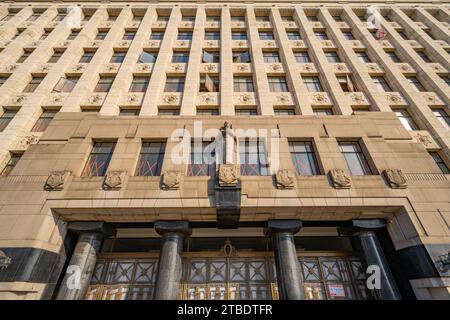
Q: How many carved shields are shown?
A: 7